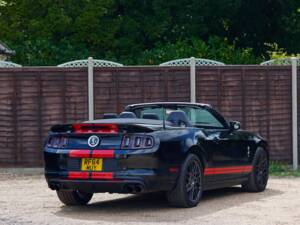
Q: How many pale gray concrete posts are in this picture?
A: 3